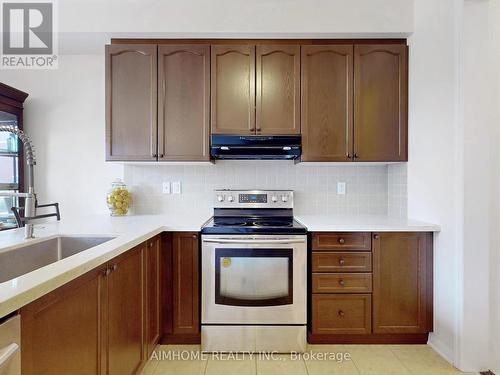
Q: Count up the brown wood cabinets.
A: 11